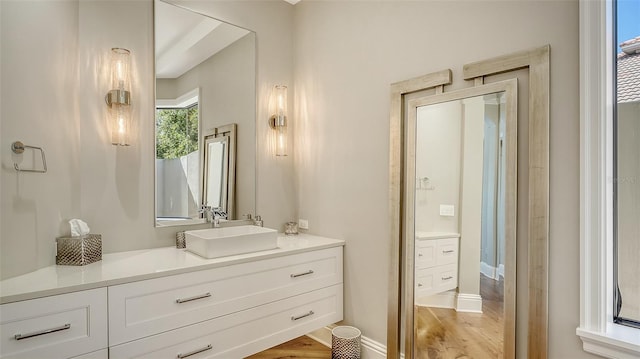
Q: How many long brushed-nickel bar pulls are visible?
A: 5